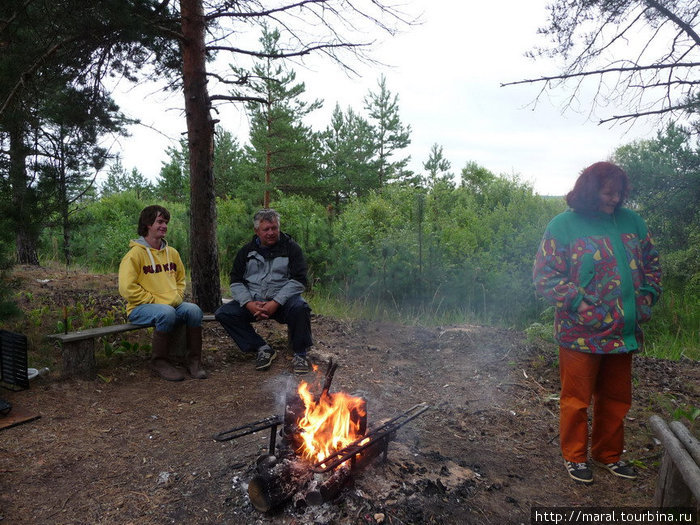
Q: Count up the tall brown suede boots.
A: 2